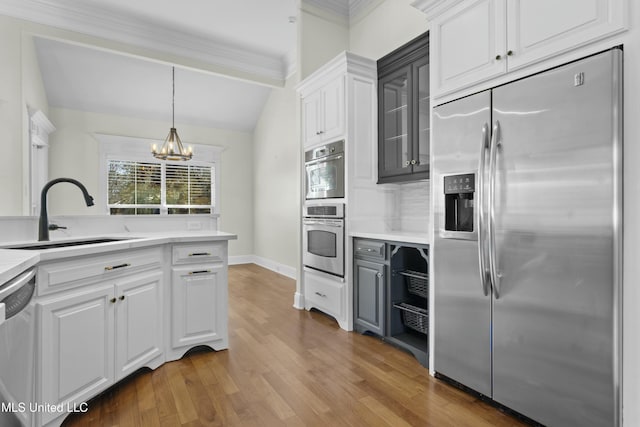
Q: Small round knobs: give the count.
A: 9